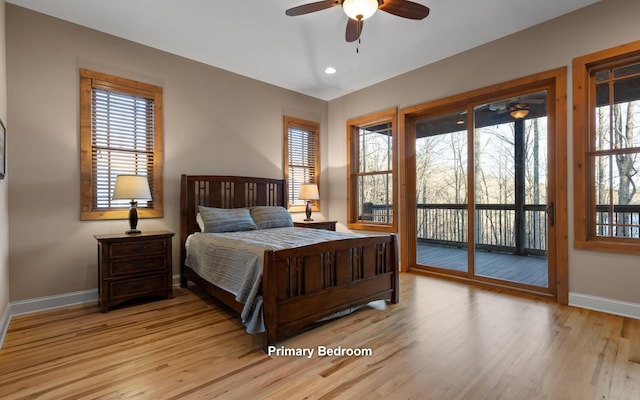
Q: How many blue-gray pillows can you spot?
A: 2